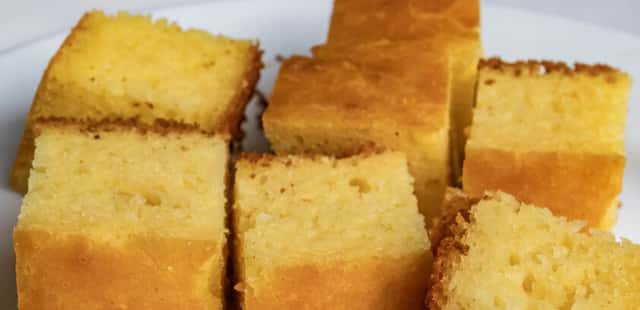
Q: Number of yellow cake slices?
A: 7